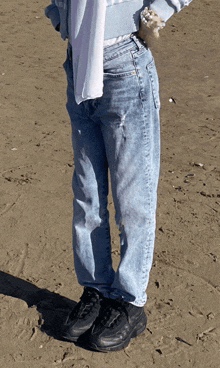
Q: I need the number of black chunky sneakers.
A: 2